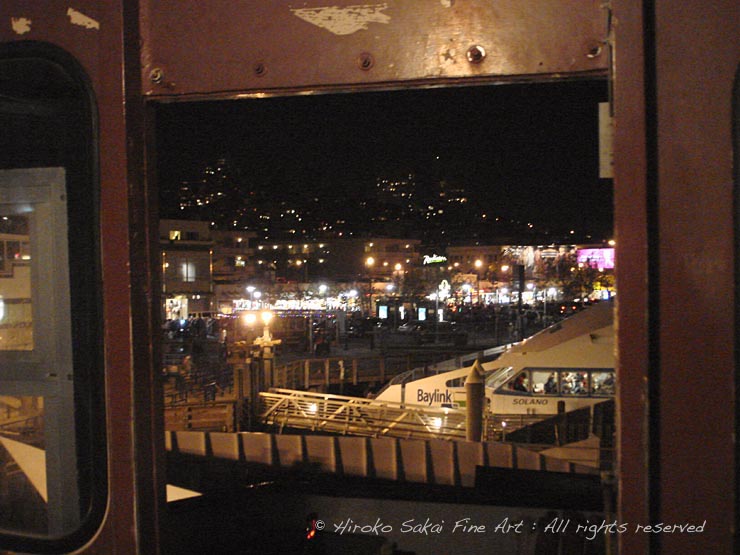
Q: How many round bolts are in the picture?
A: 5